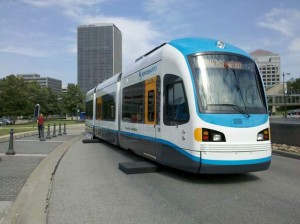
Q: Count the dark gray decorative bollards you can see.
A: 6